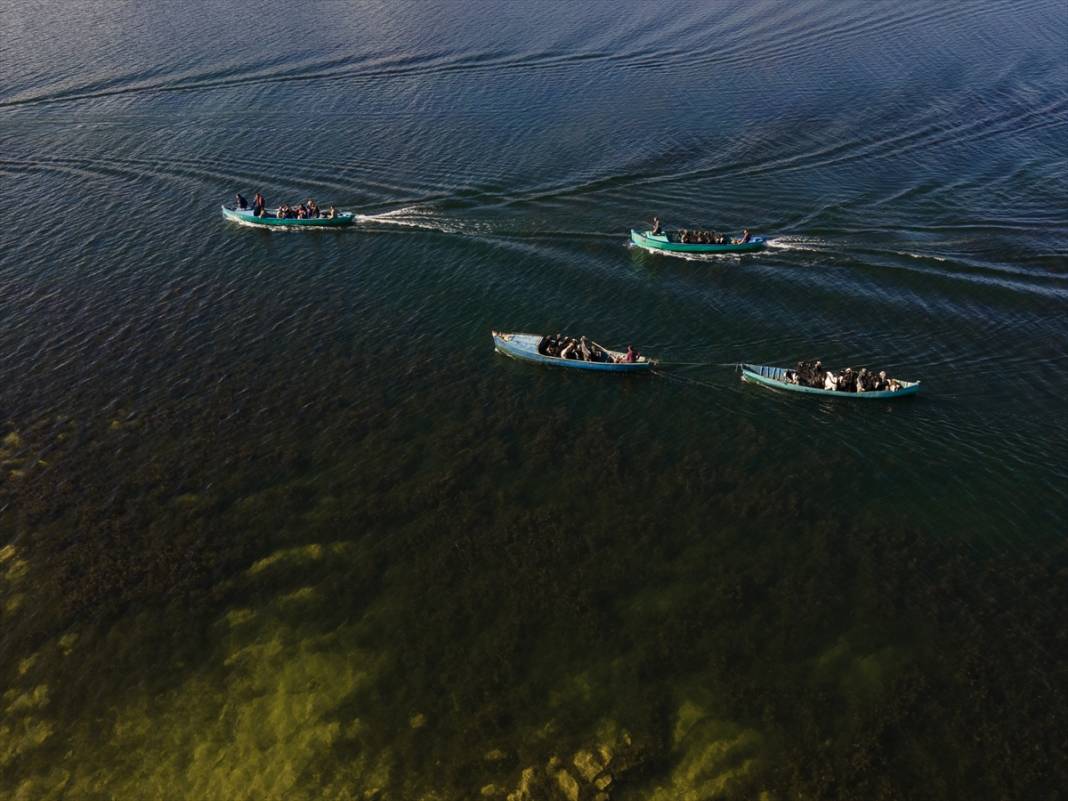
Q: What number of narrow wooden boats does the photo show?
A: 4